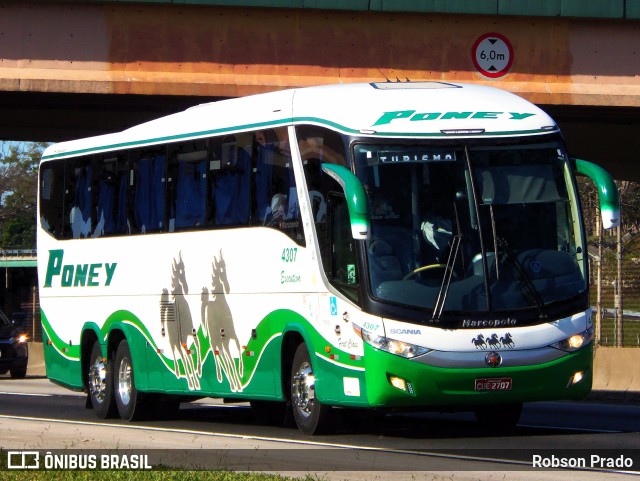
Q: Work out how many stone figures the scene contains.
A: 0